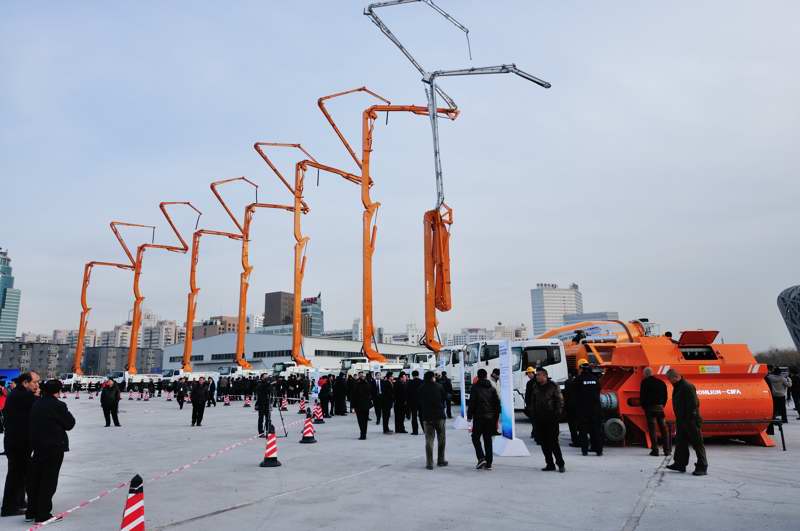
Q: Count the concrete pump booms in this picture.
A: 7